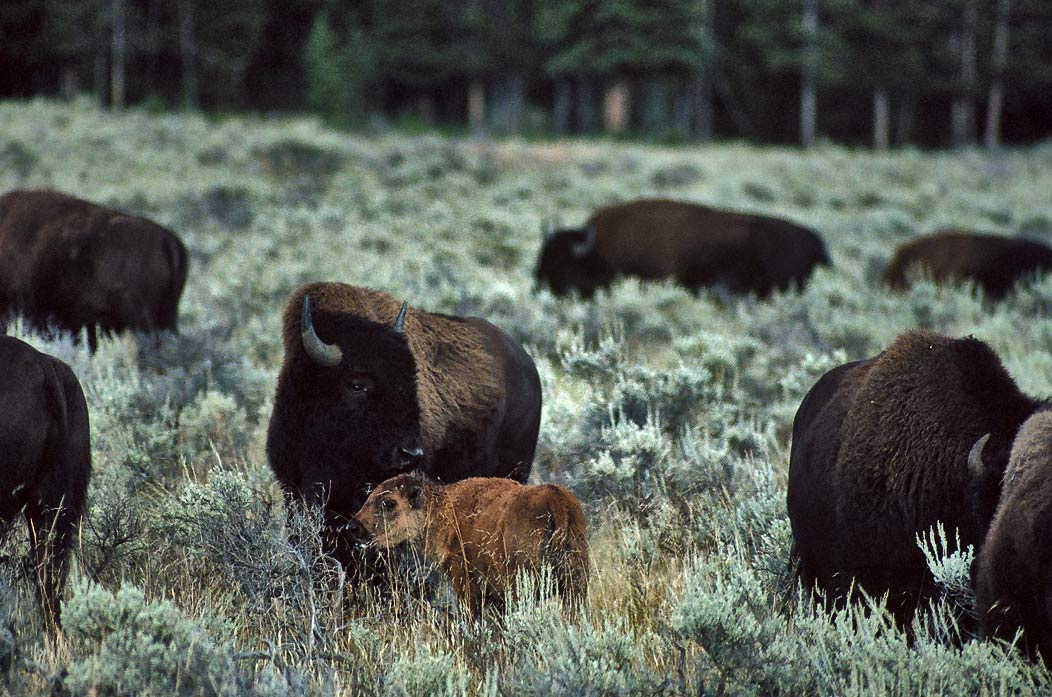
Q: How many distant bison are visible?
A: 3